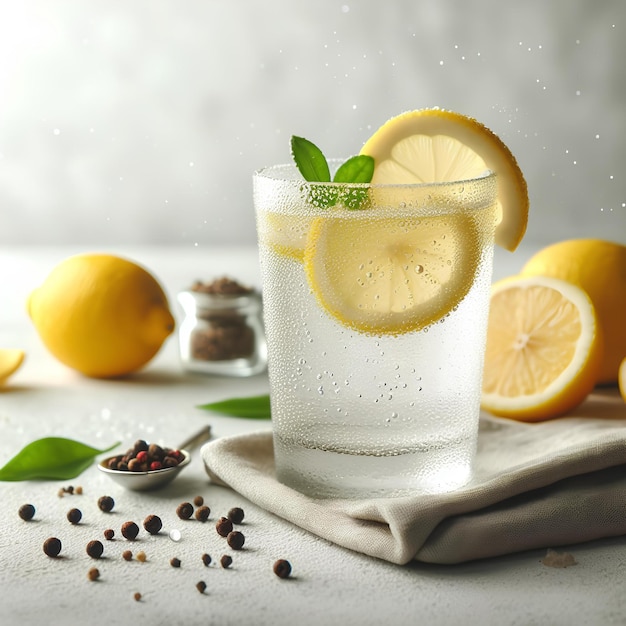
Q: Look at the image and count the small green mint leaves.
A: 2